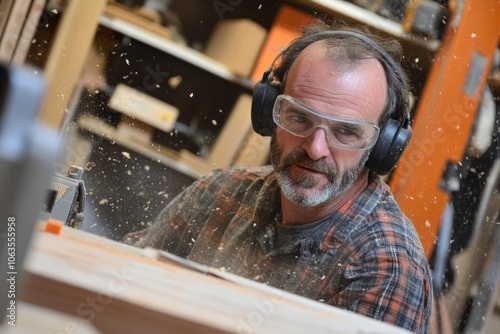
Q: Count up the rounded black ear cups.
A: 2